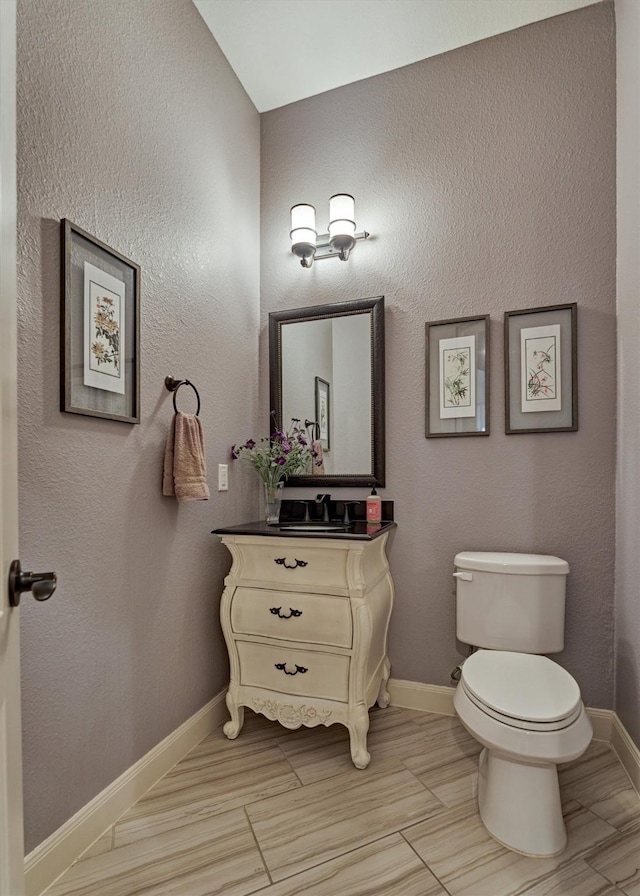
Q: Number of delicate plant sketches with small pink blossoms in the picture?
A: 1